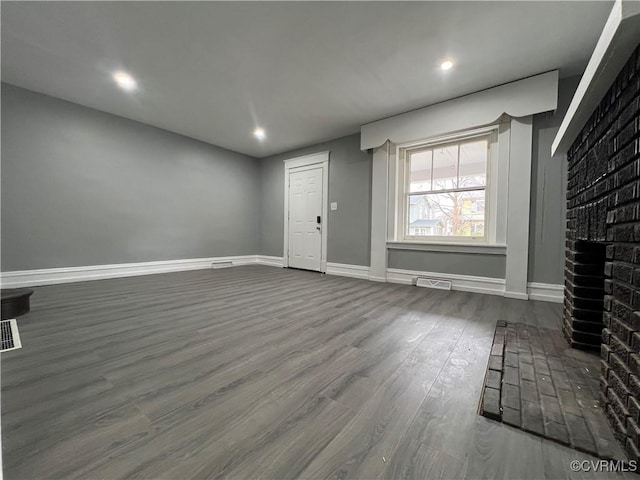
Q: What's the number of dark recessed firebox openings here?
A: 1